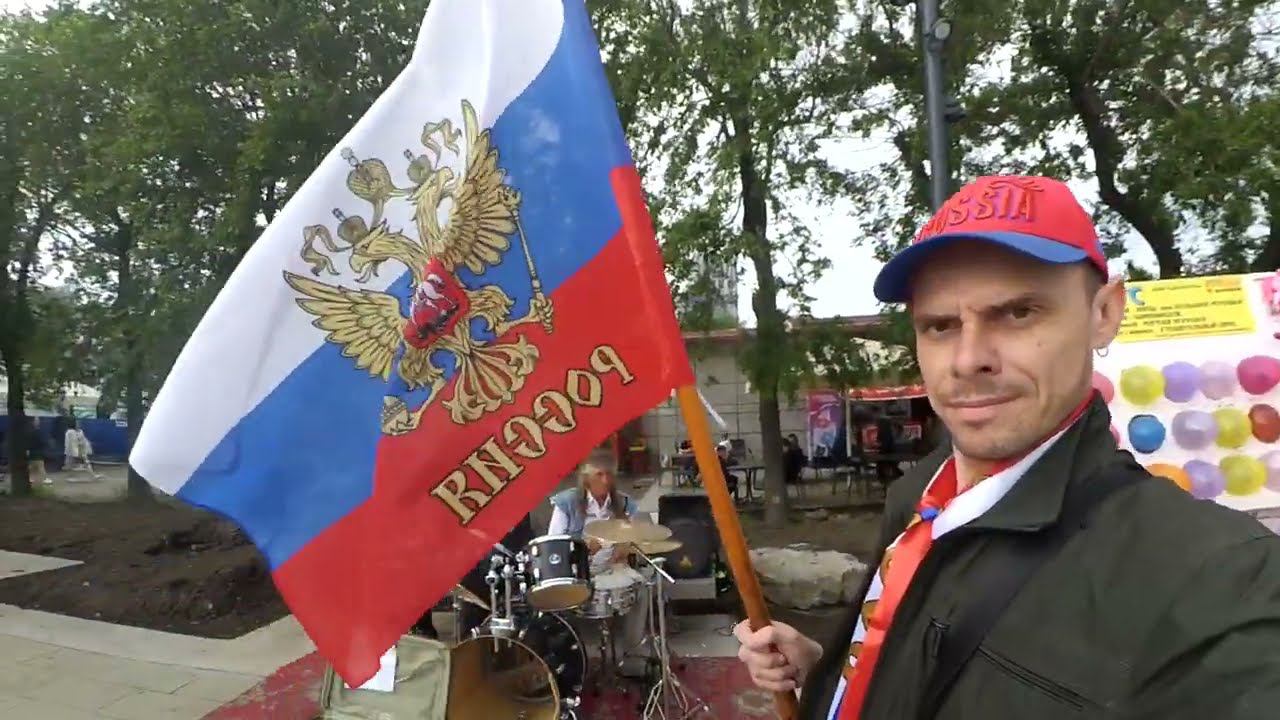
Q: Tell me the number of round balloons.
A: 14